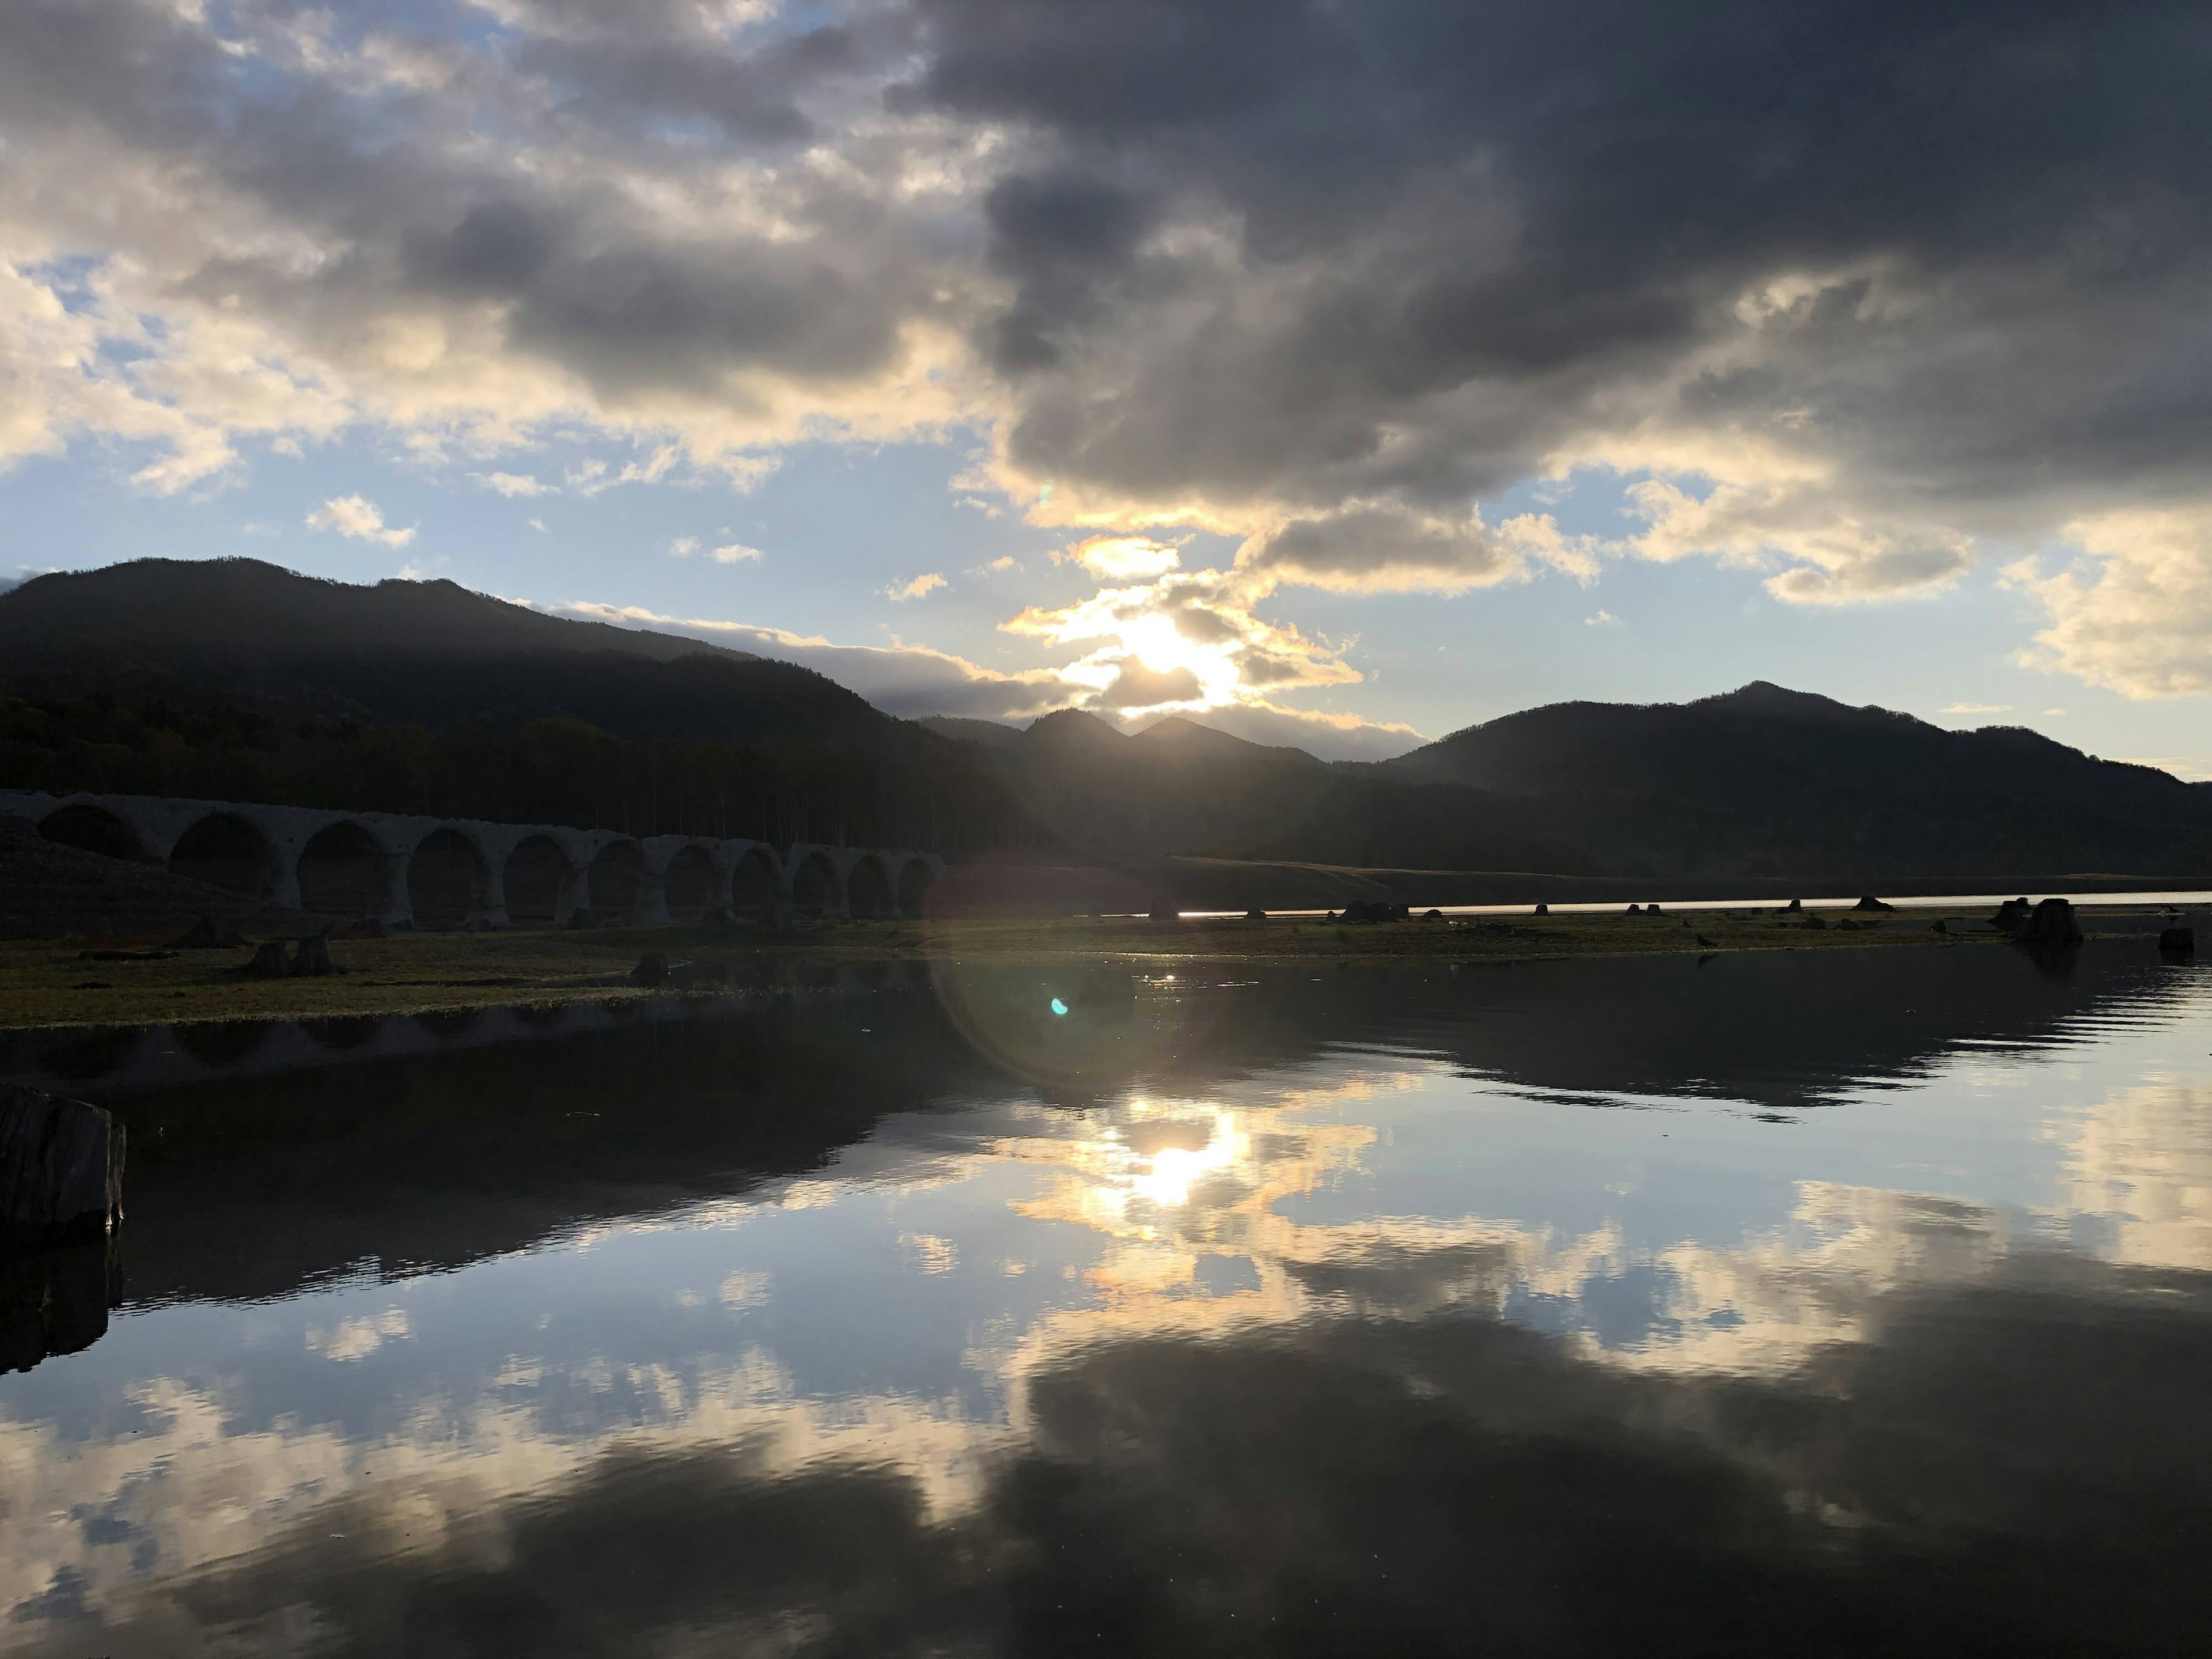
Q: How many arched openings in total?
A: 11